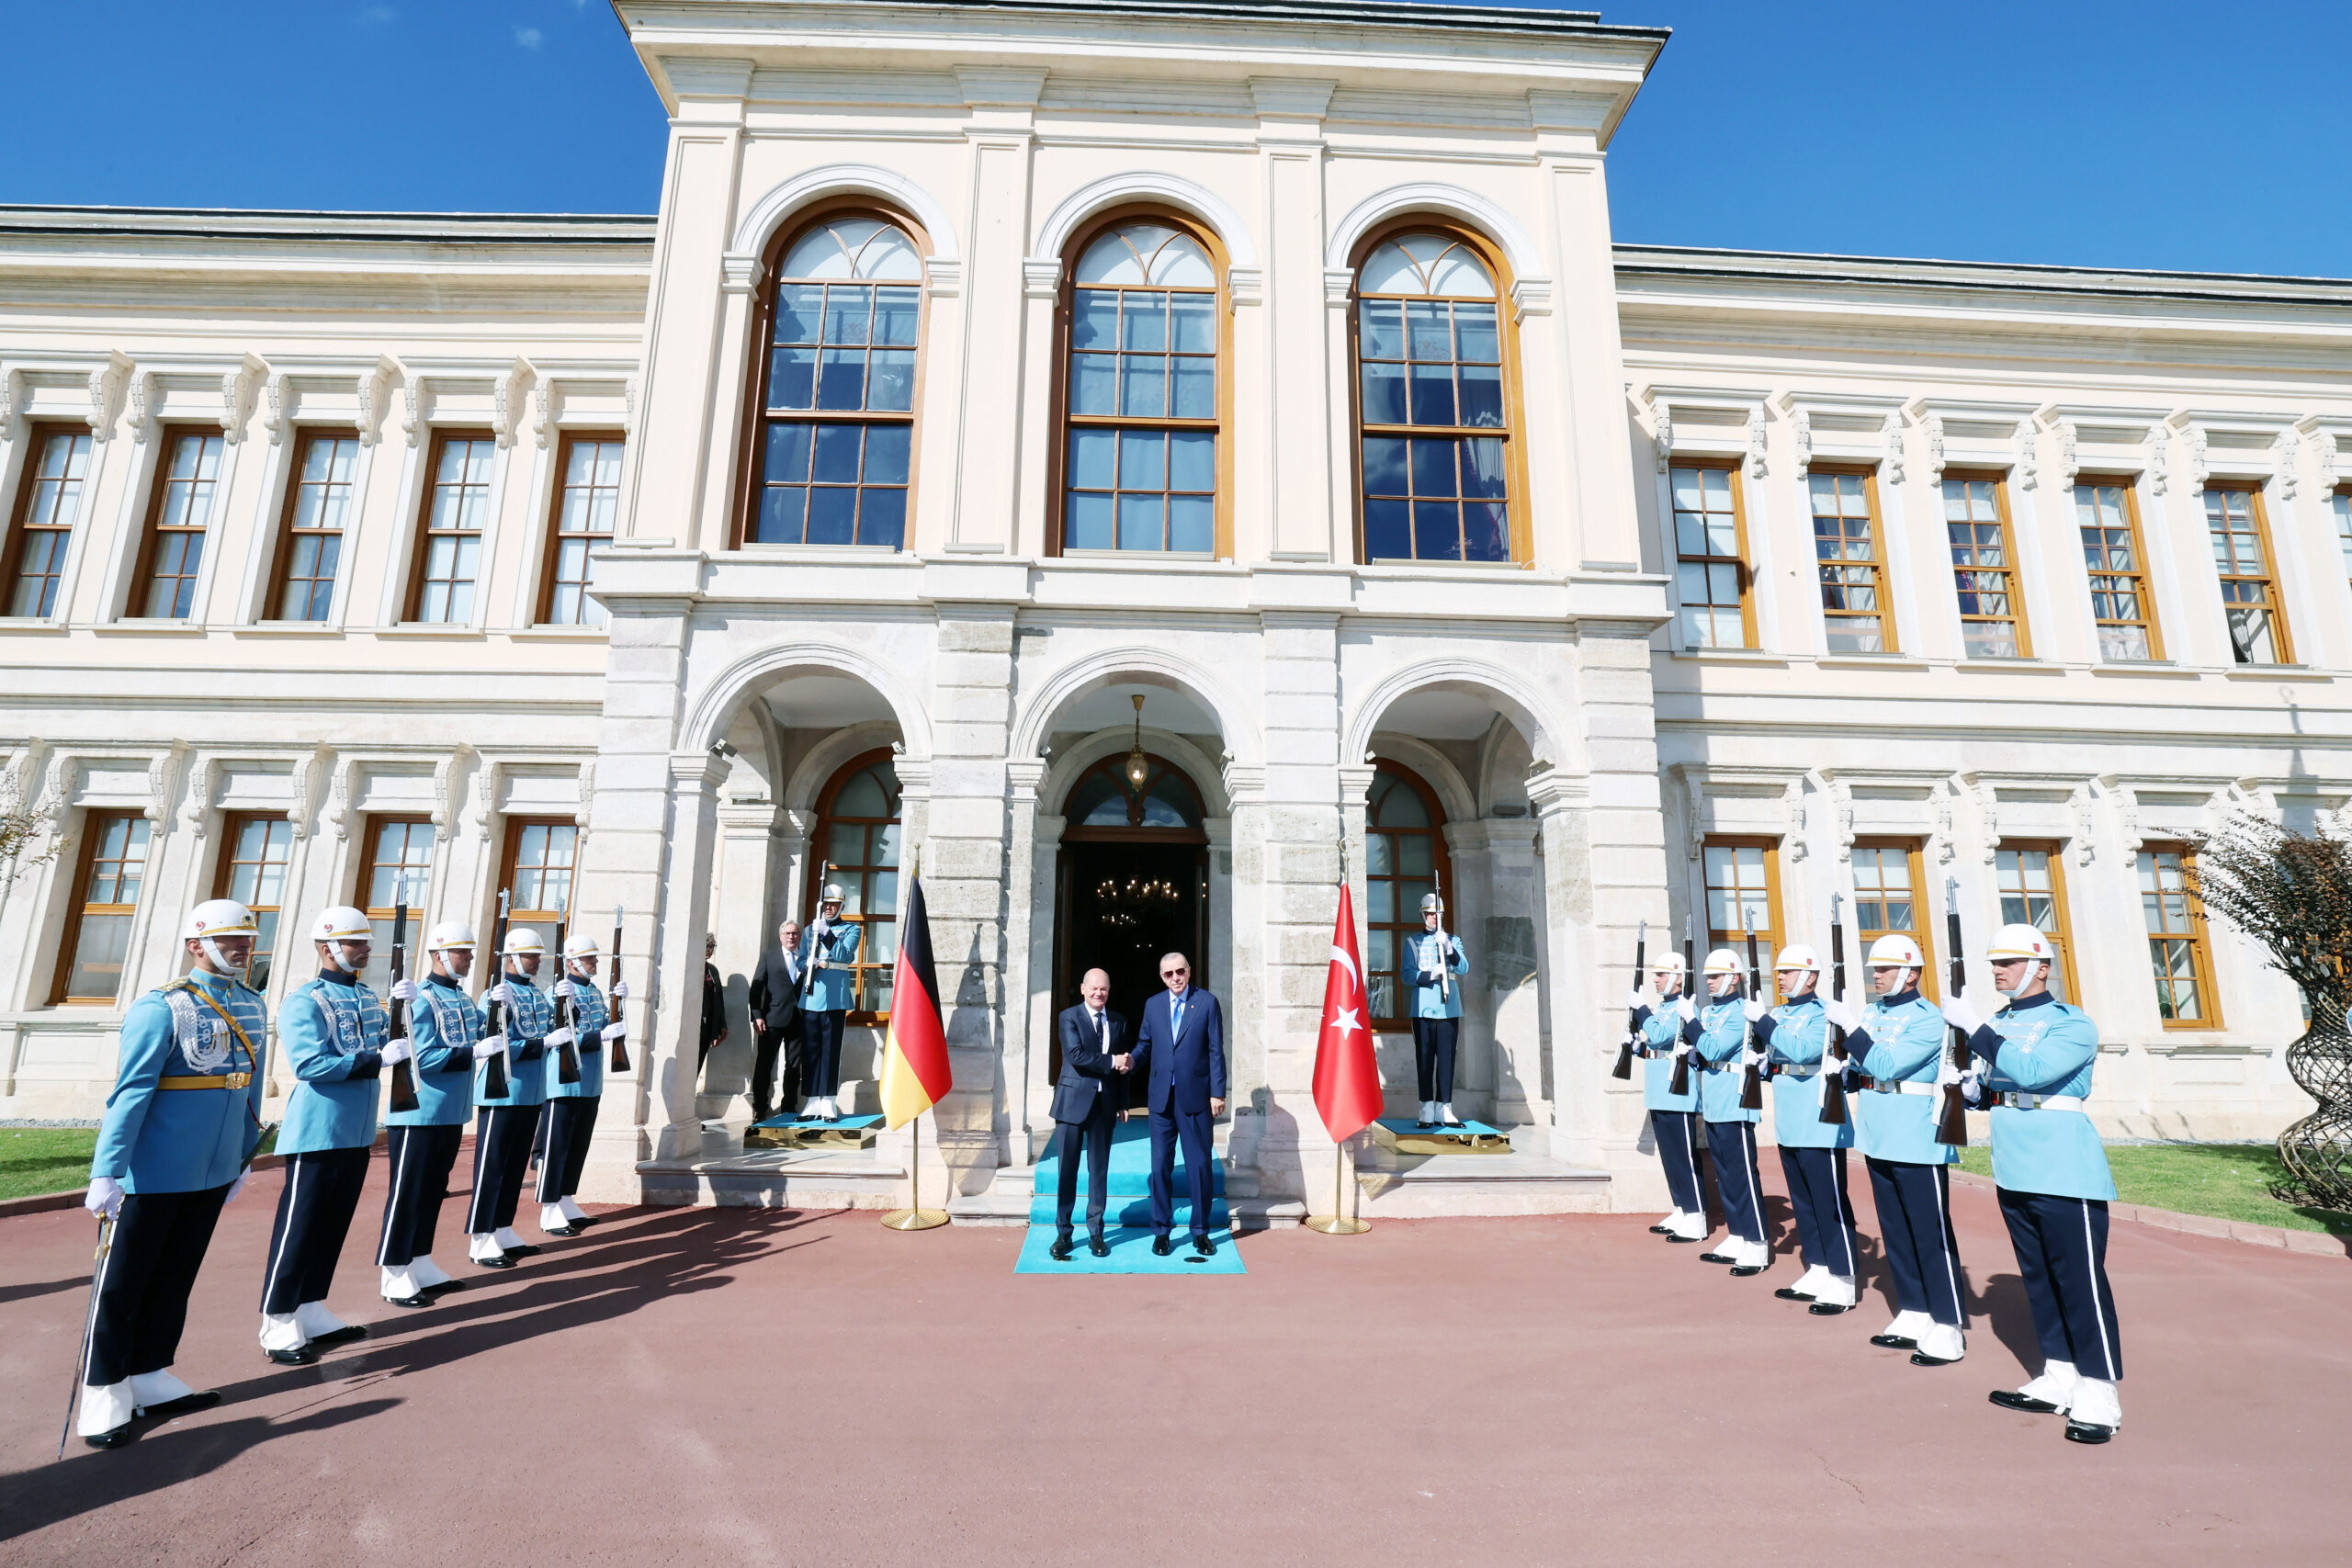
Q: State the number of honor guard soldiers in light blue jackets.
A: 12